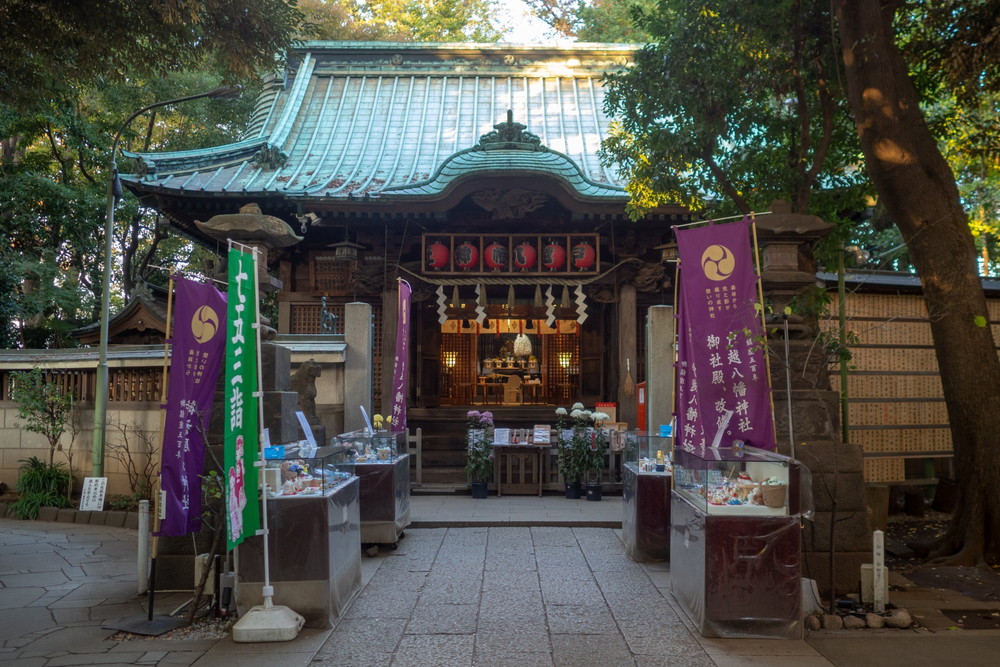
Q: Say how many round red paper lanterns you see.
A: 6